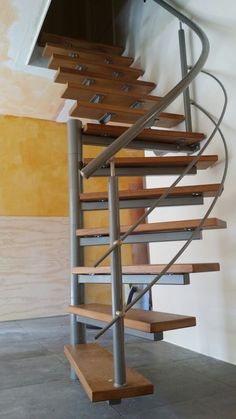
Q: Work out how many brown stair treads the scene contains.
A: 13